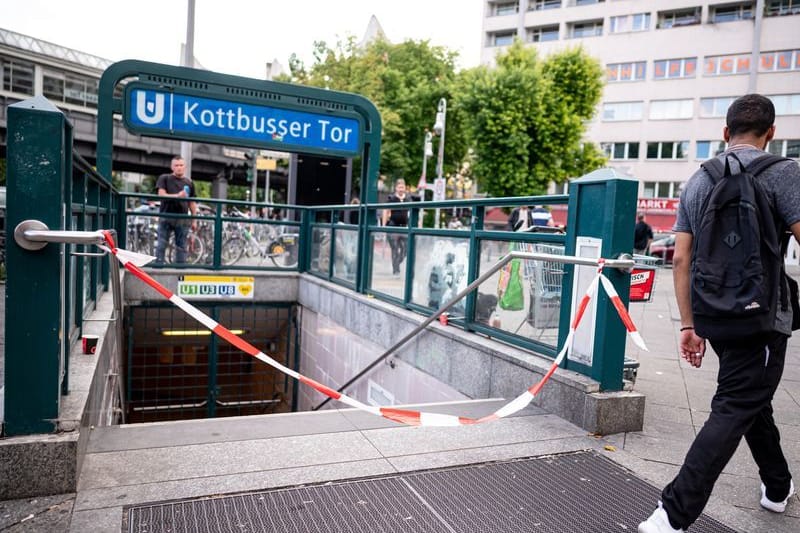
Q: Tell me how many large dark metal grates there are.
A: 2